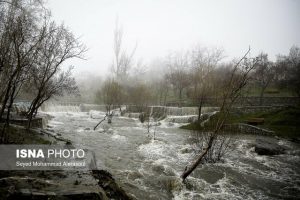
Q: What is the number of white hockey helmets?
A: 0